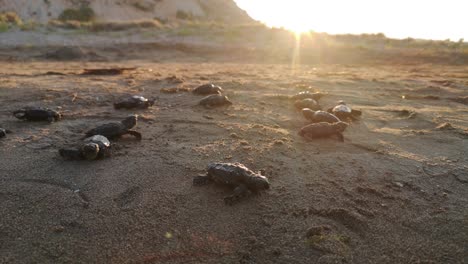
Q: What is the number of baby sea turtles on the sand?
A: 13